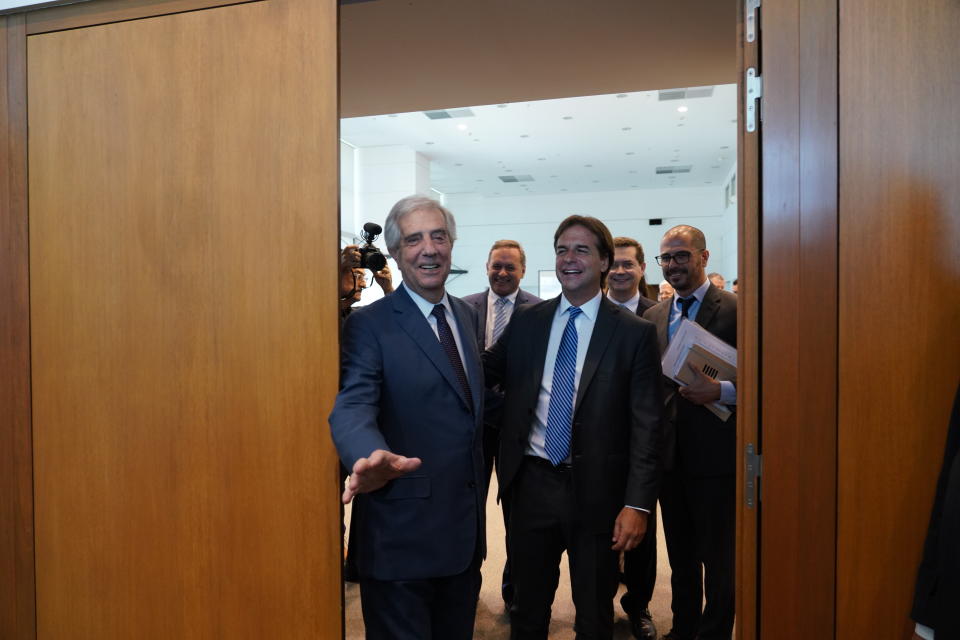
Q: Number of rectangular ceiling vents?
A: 4